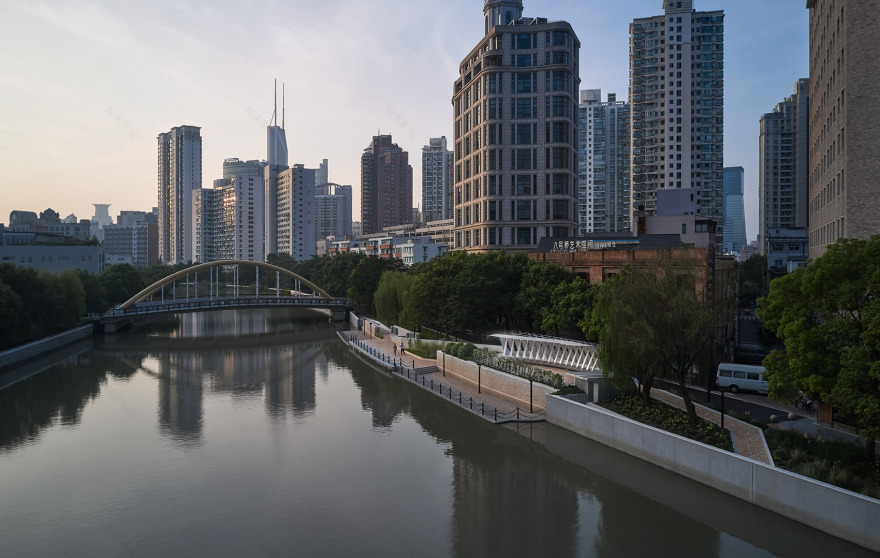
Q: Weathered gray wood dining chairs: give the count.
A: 0